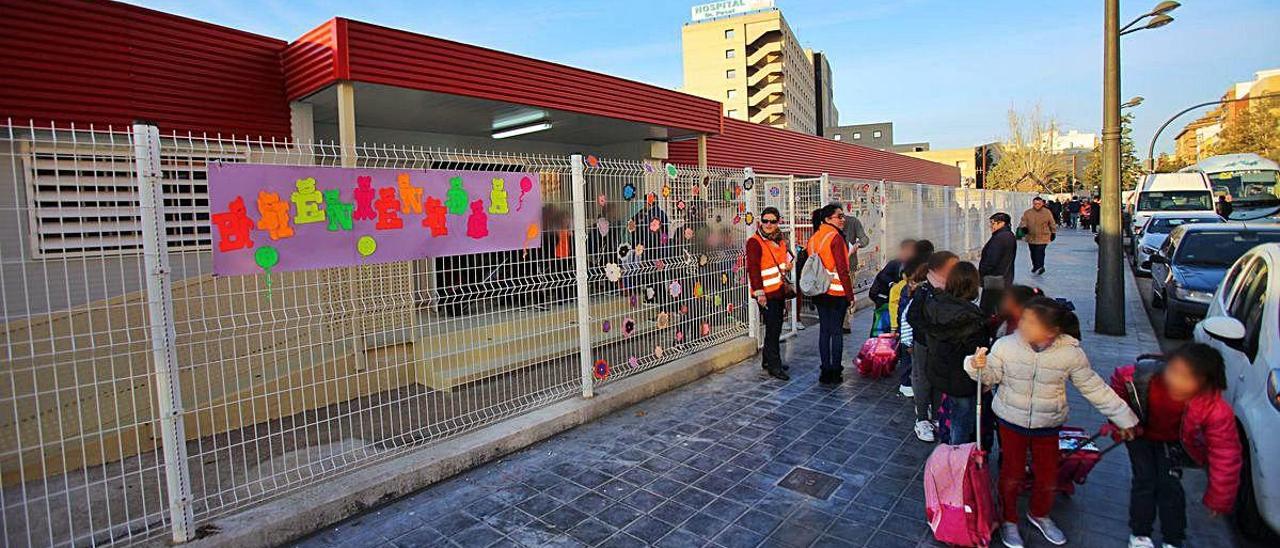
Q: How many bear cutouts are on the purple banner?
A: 11